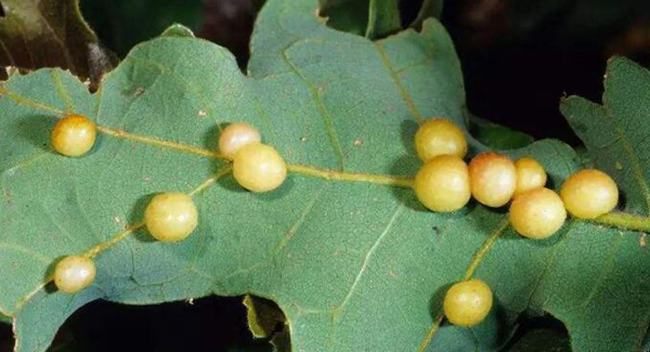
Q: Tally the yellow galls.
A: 12